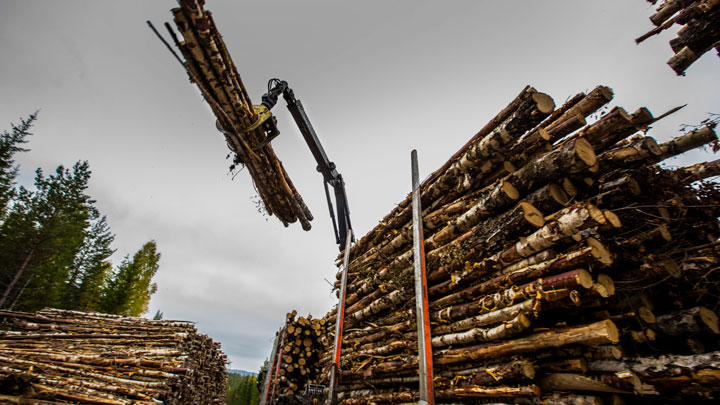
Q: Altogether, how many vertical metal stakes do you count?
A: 4